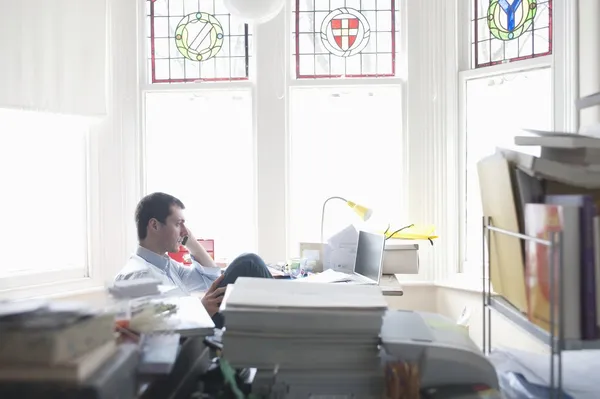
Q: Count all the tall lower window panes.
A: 4